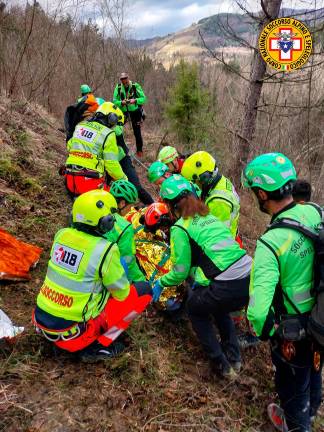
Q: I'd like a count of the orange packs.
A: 1